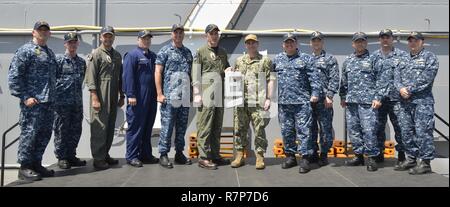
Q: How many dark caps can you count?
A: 11